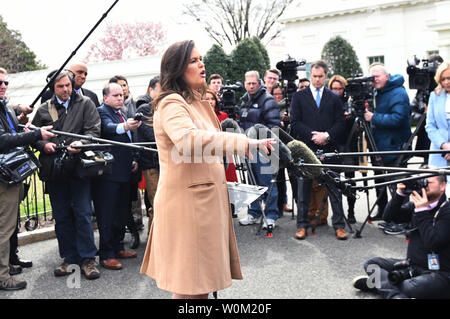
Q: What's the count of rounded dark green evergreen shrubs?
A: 3